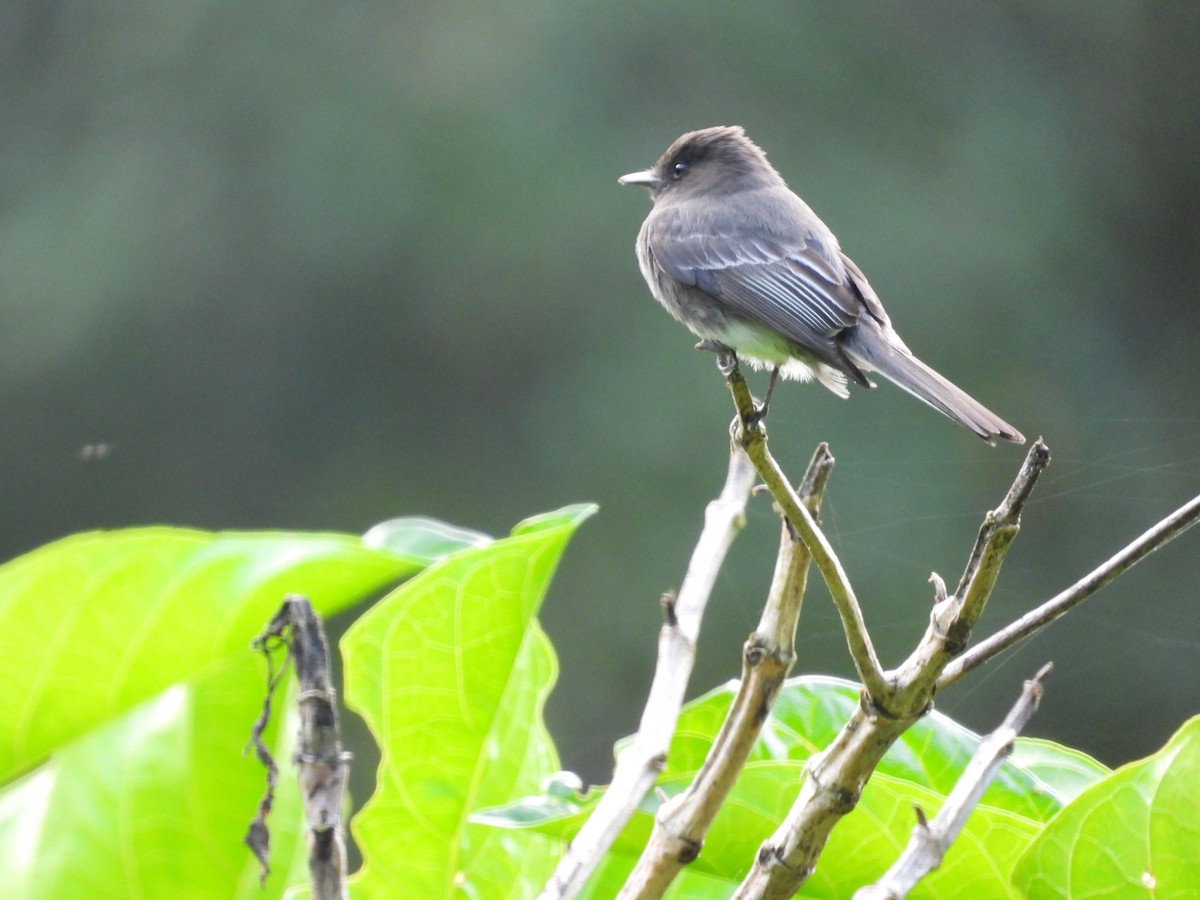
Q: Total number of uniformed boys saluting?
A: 0